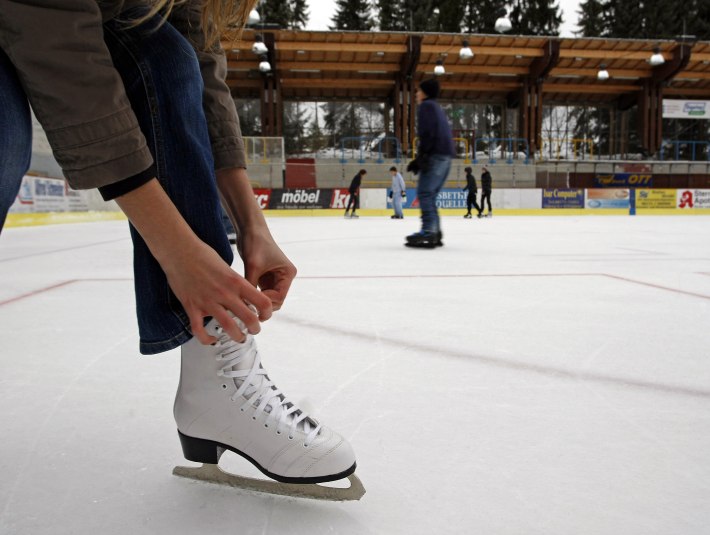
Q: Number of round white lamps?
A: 8